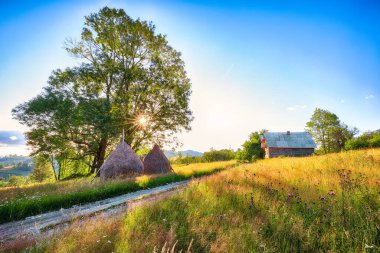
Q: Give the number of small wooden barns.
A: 1